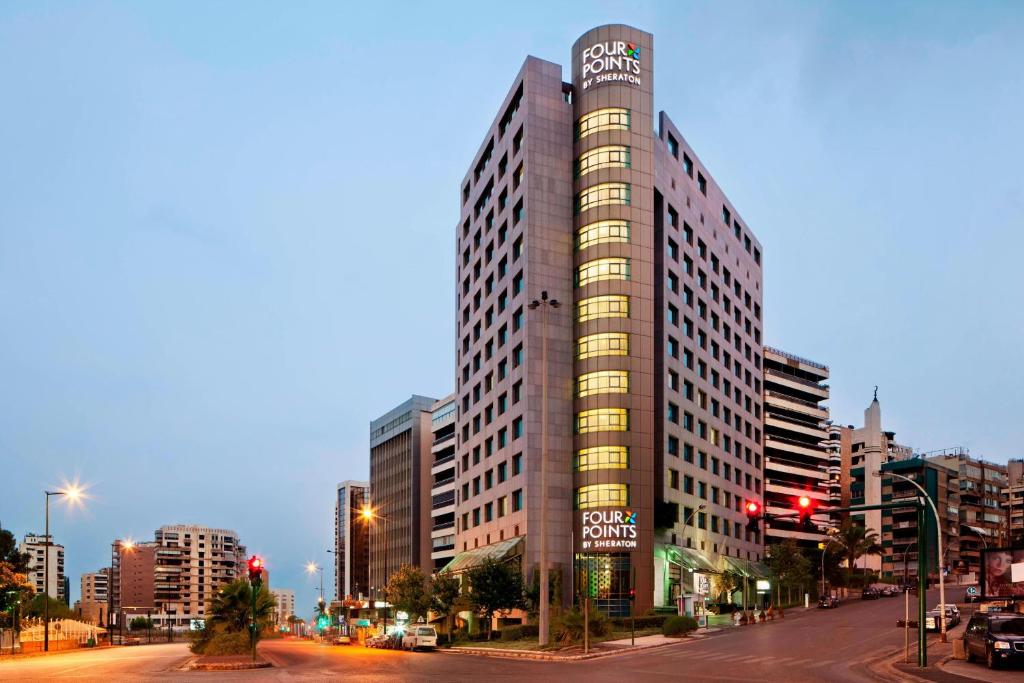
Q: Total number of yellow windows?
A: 11